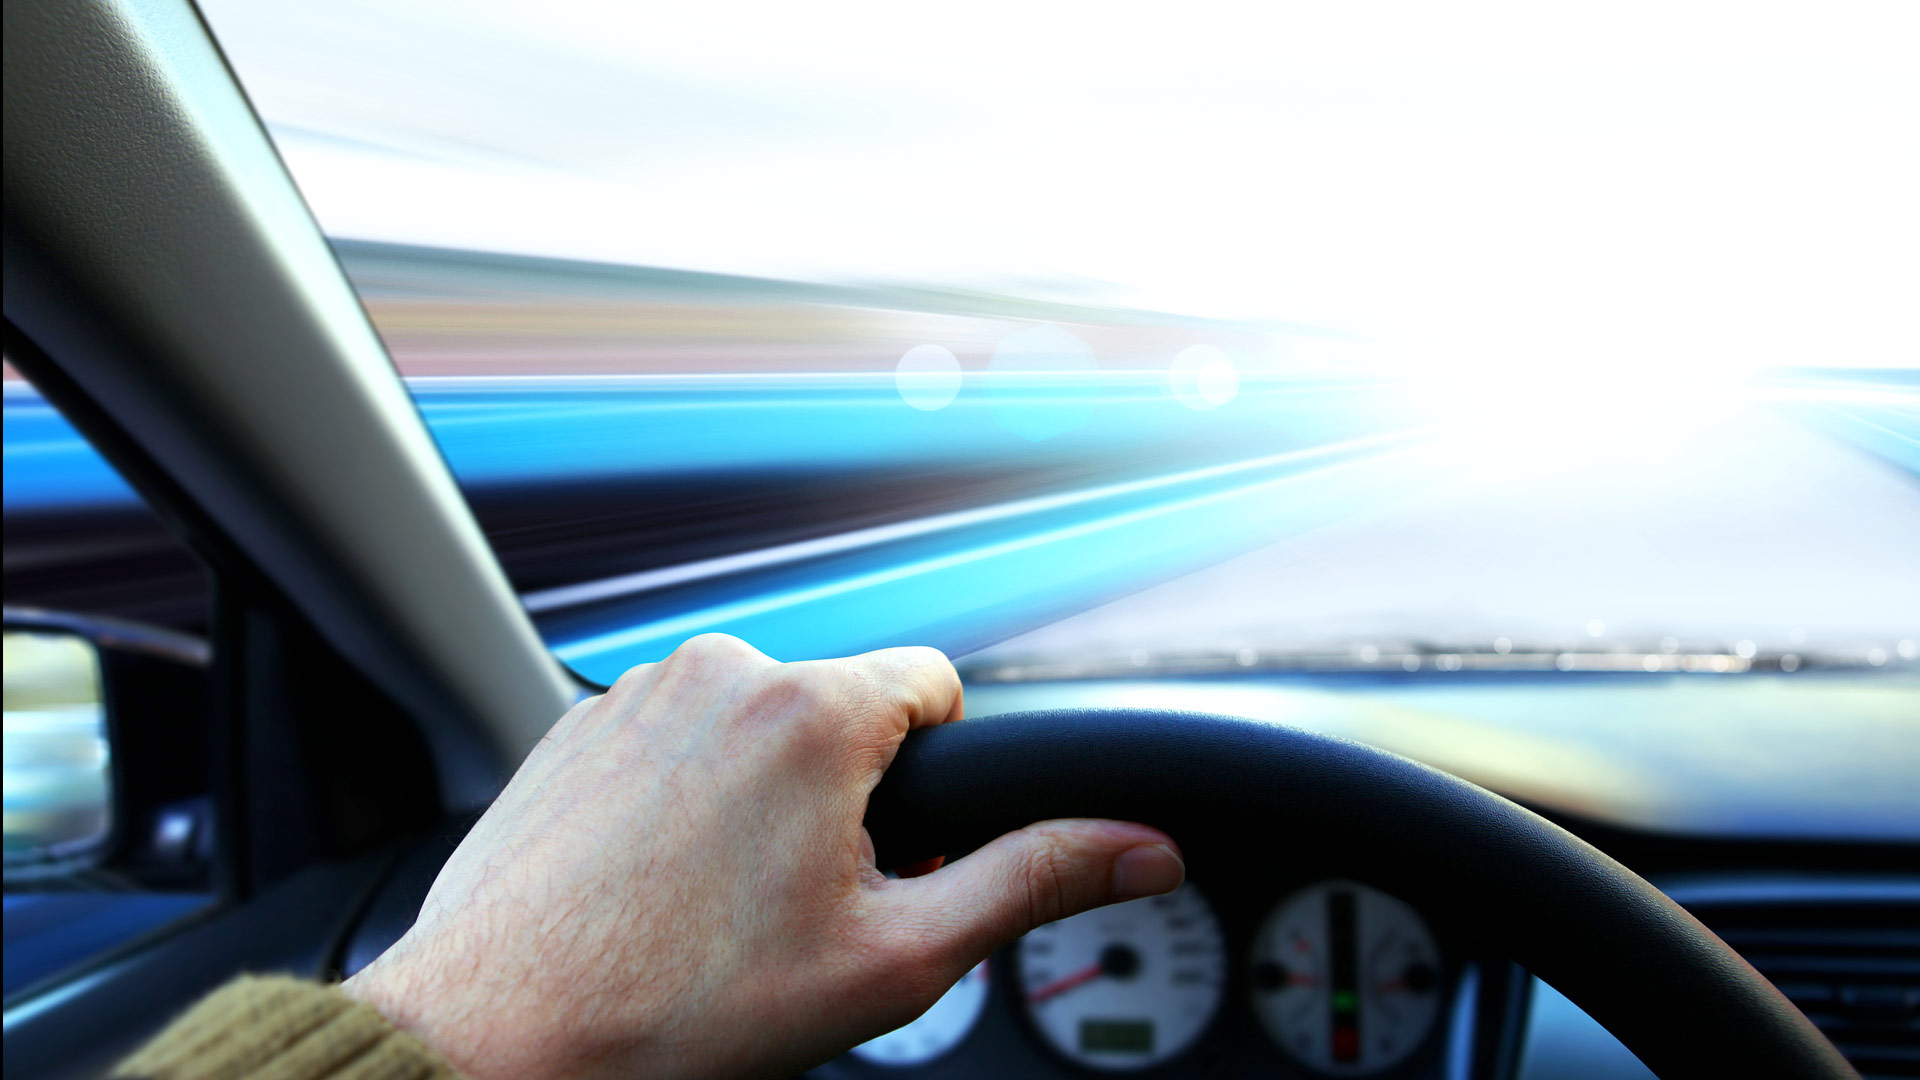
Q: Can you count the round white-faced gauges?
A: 3